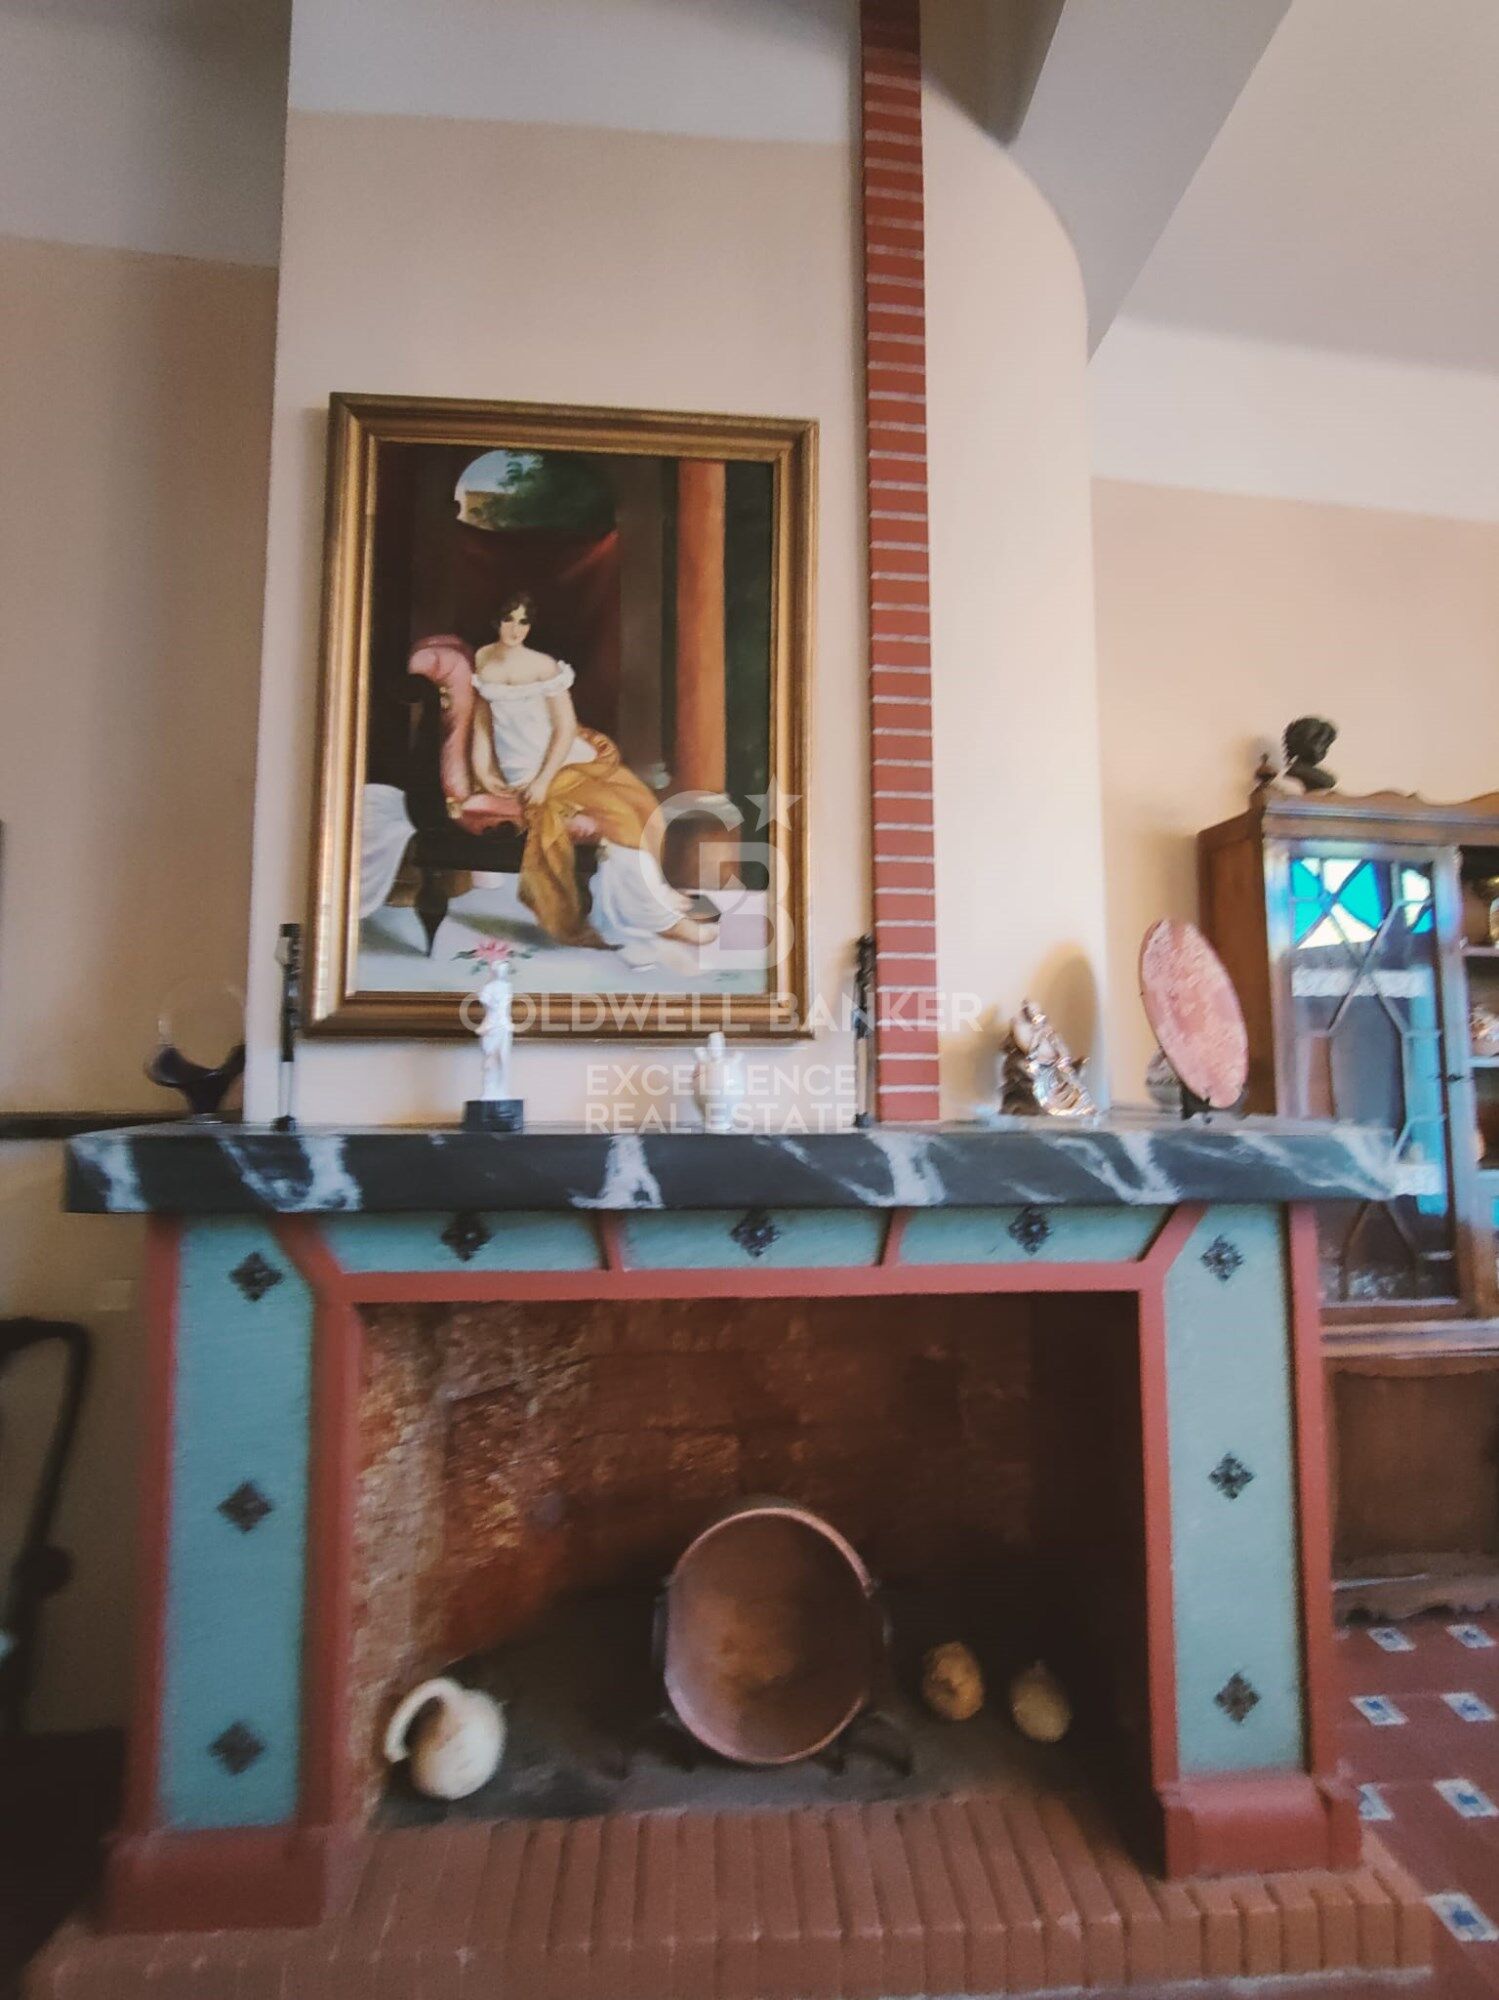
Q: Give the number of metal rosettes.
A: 9